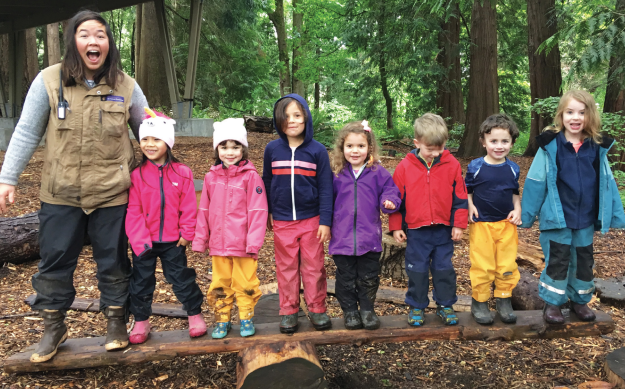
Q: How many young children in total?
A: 7